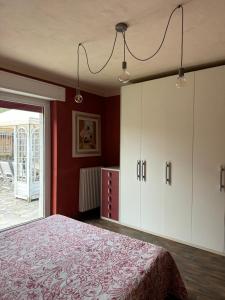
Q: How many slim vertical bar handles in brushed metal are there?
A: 4